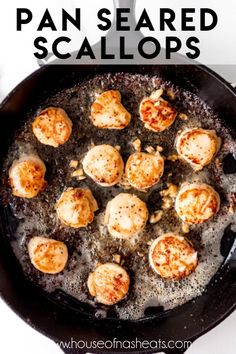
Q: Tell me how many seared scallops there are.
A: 13